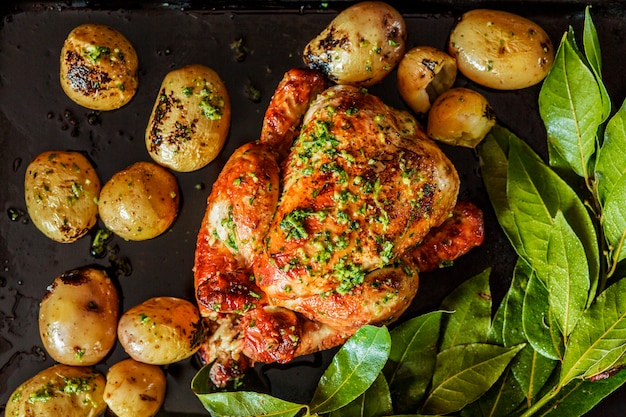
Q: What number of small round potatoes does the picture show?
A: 12